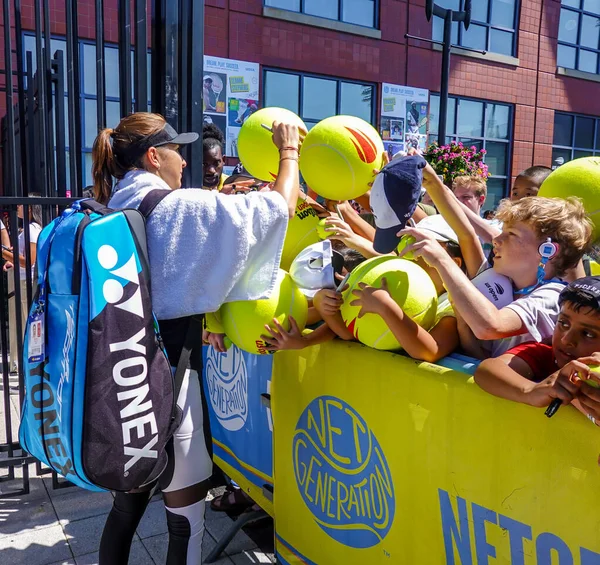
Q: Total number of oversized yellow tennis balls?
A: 6